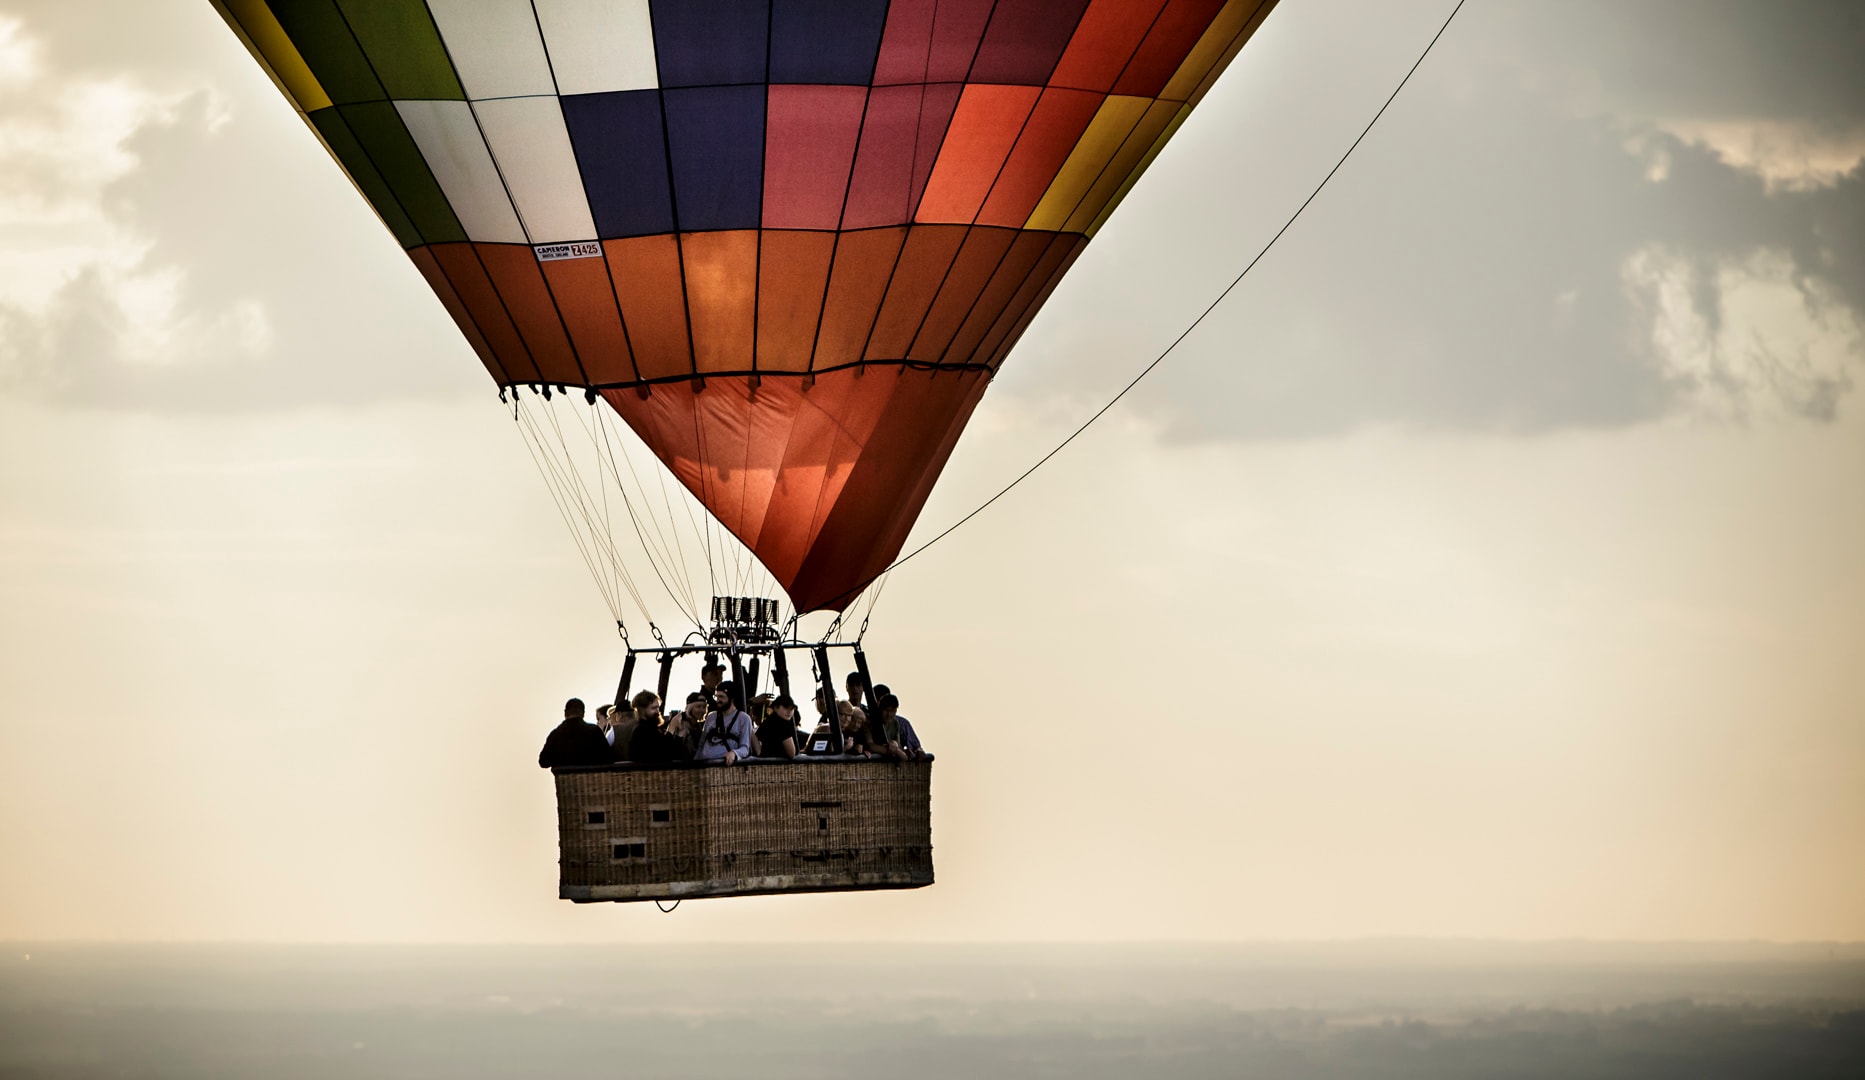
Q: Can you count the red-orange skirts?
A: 1